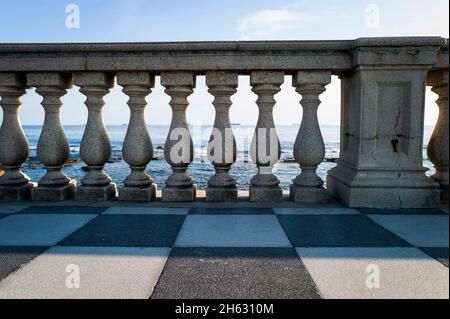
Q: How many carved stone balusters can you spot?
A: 9